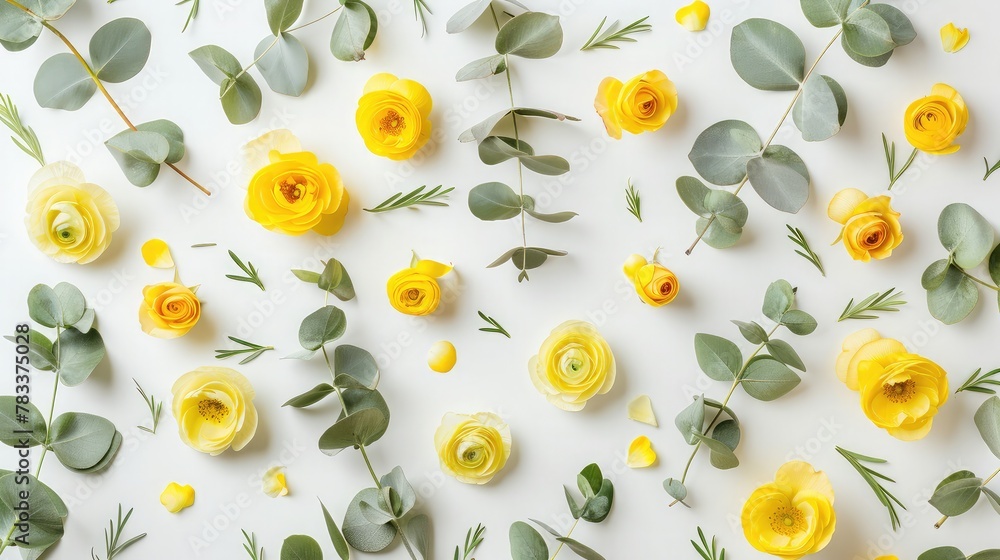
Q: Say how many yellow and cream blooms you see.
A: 14